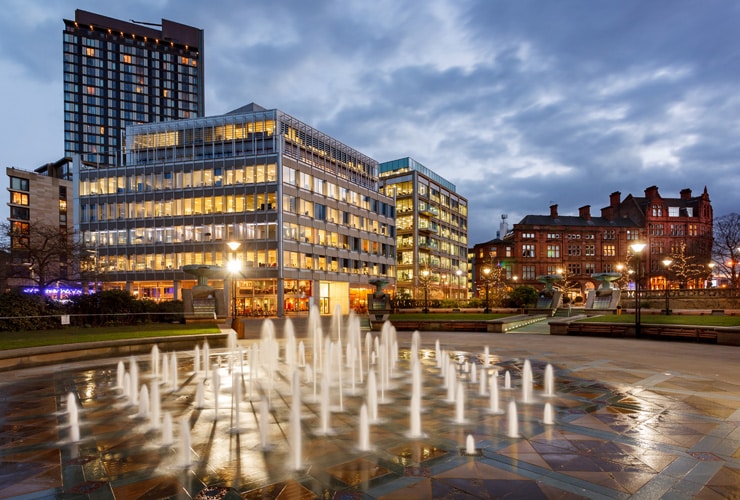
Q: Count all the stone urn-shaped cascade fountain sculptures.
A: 4